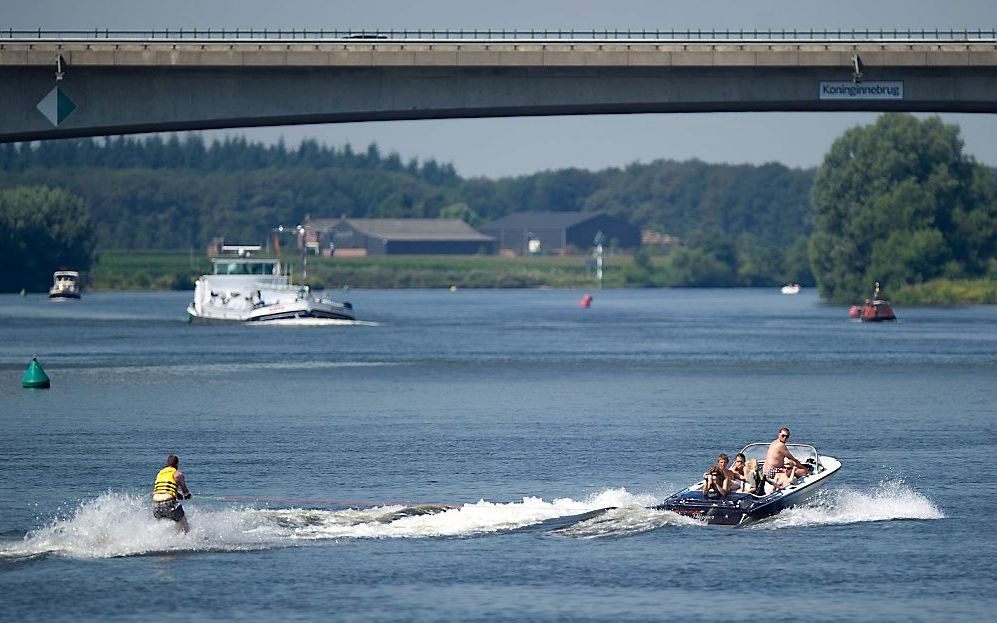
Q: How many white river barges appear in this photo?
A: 1